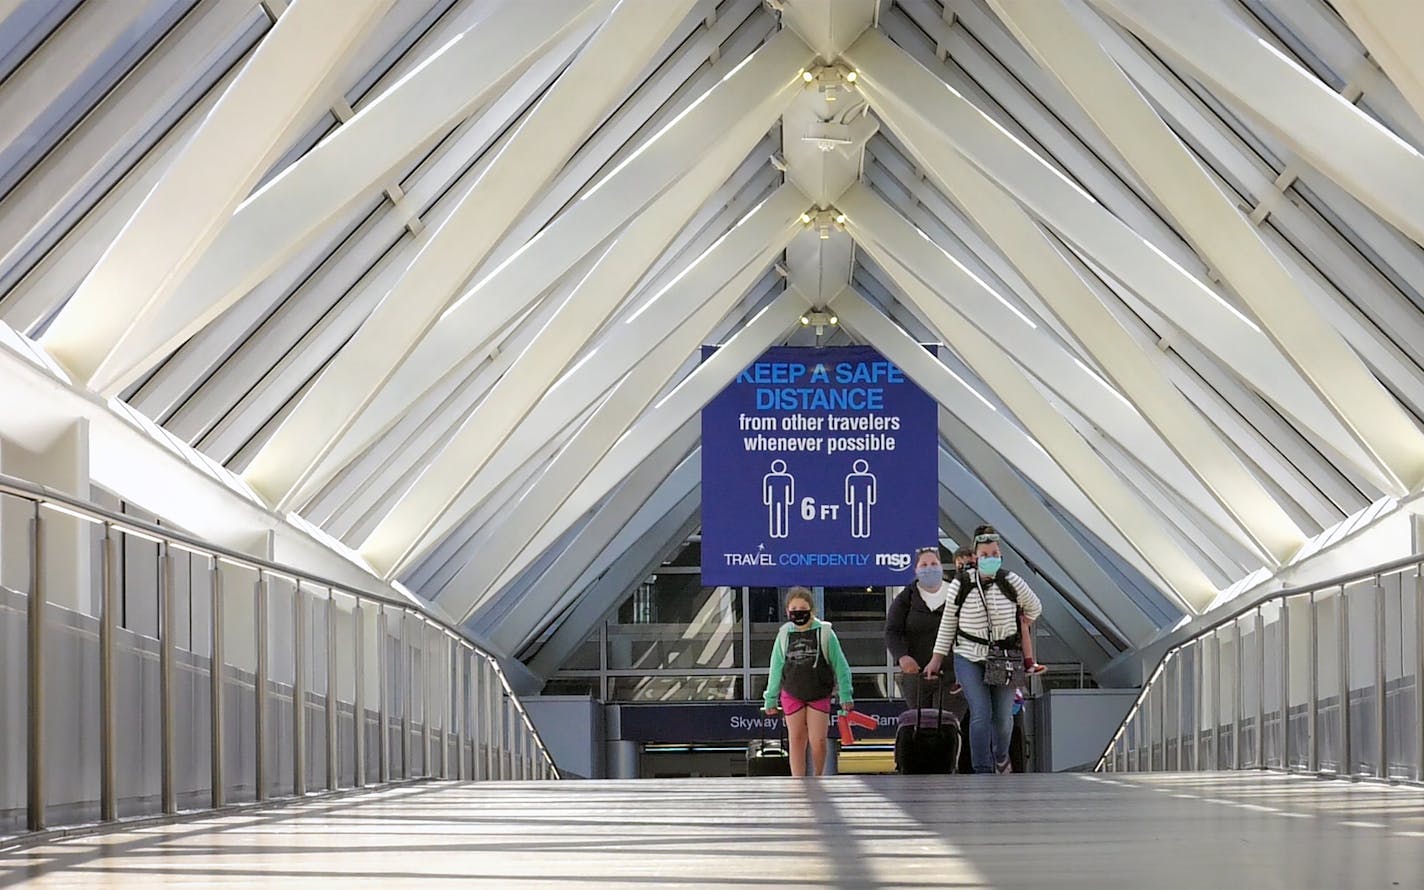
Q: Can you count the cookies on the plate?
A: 0